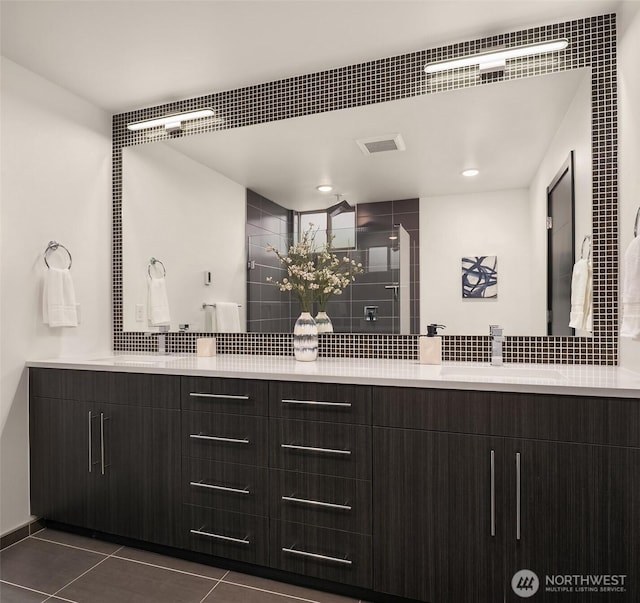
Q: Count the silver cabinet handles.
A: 12